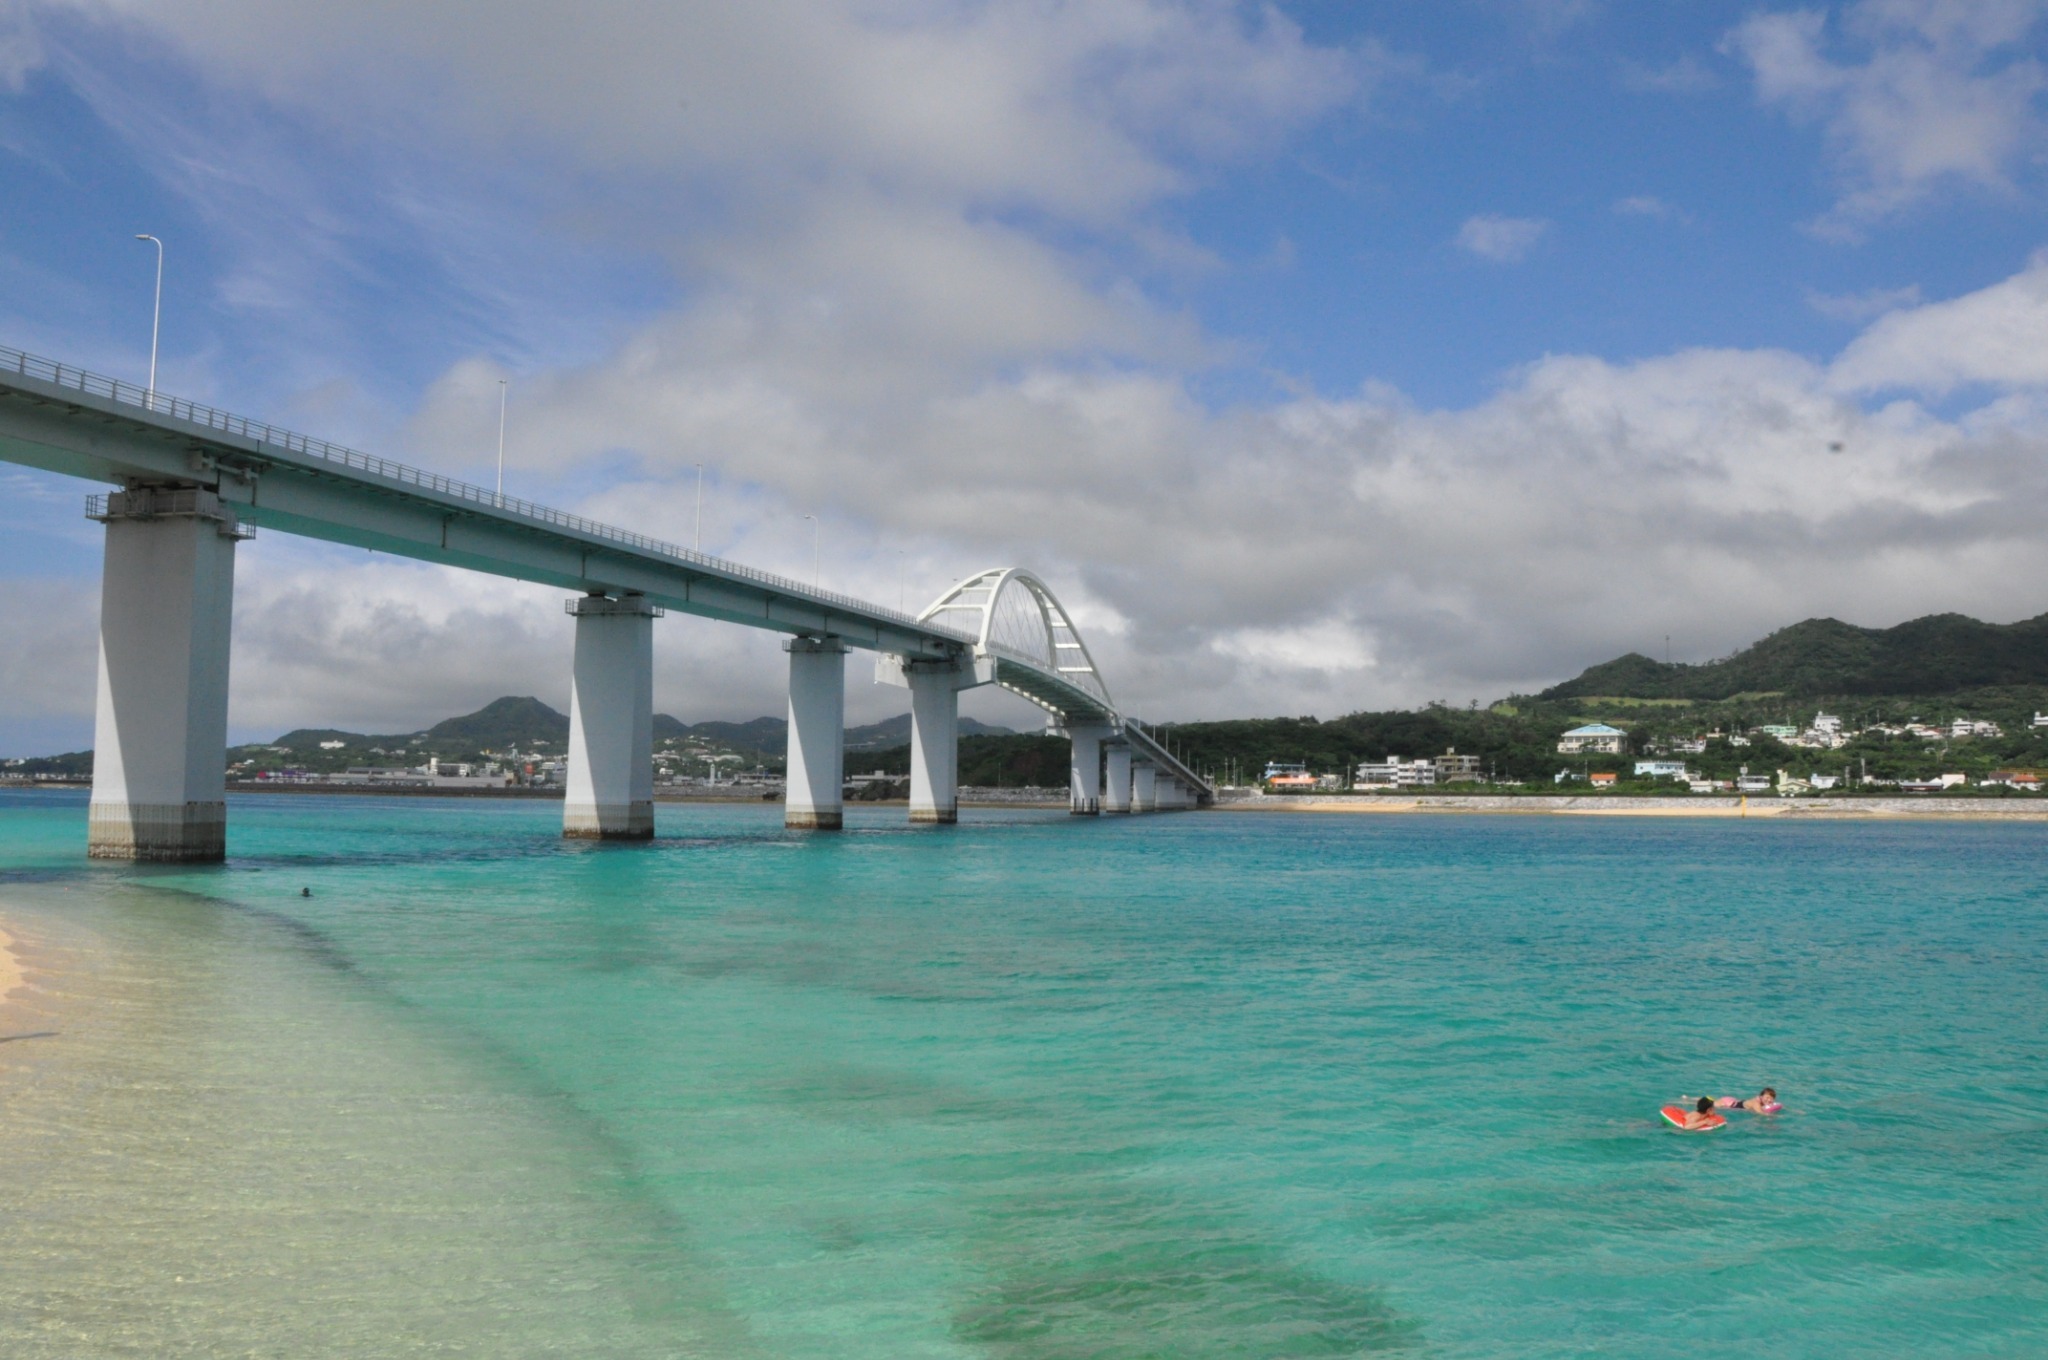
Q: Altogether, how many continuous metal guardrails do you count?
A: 1